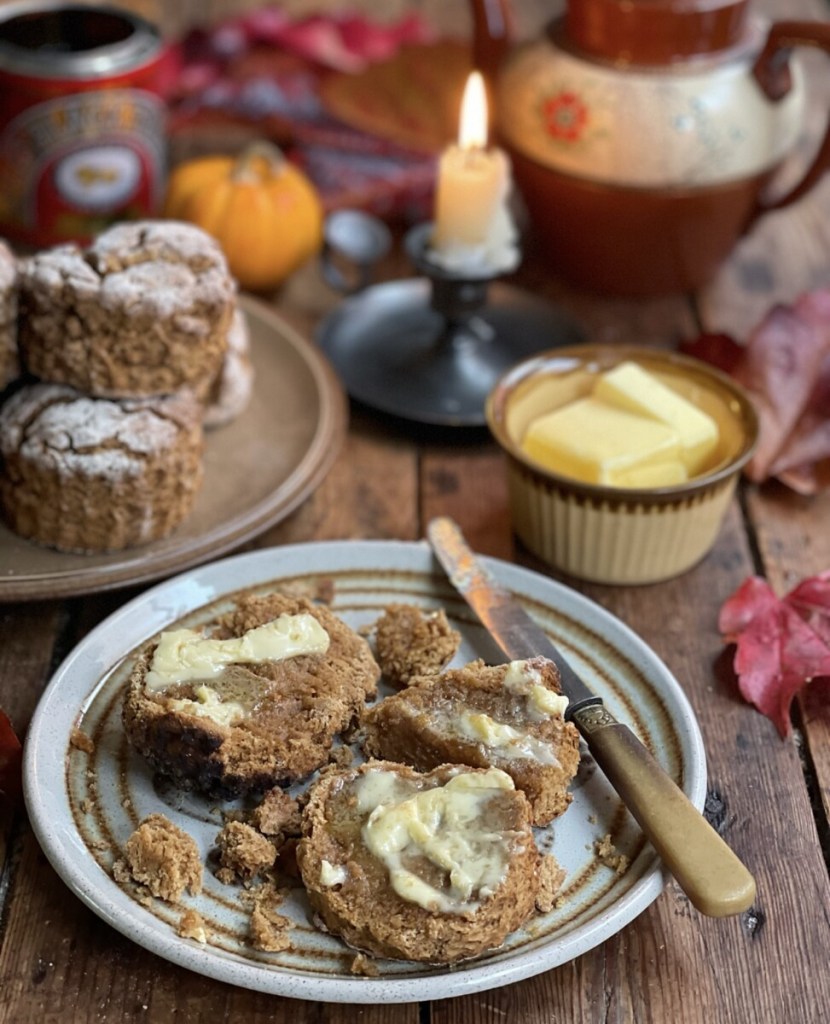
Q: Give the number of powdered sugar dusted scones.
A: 4